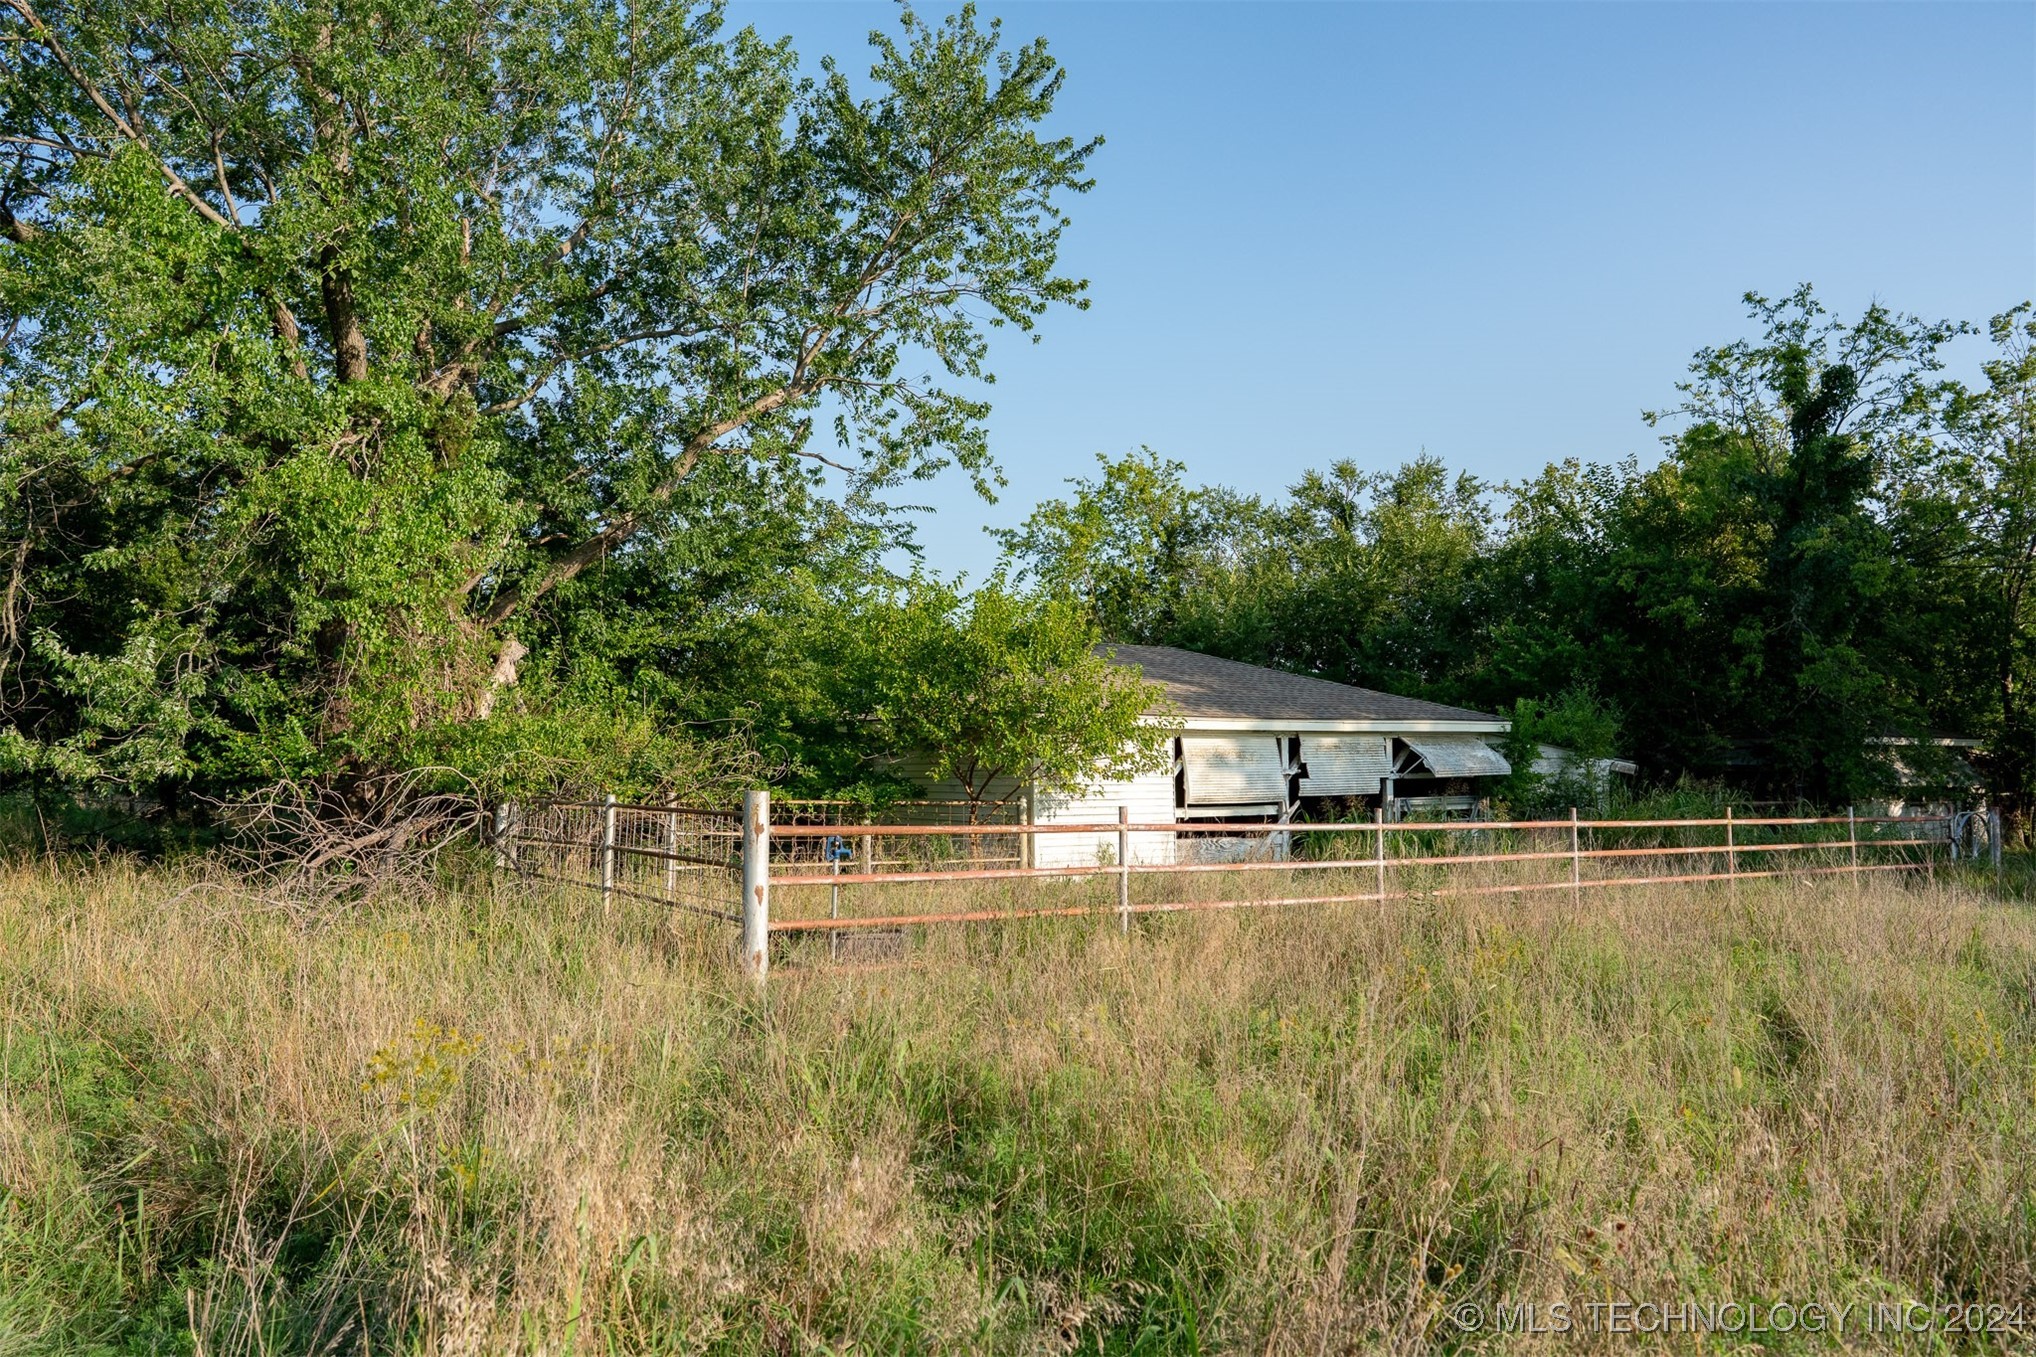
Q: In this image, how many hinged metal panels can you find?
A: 3